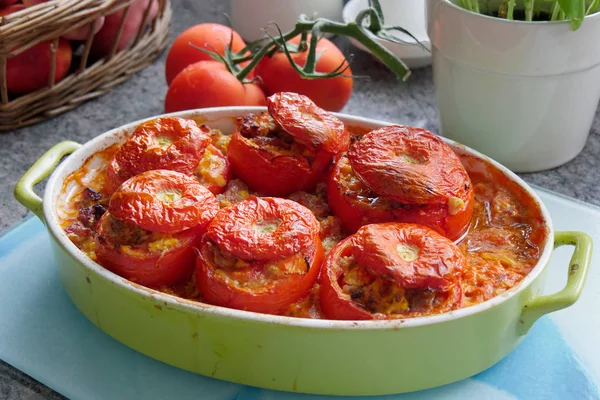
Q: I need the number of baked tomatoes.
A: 6